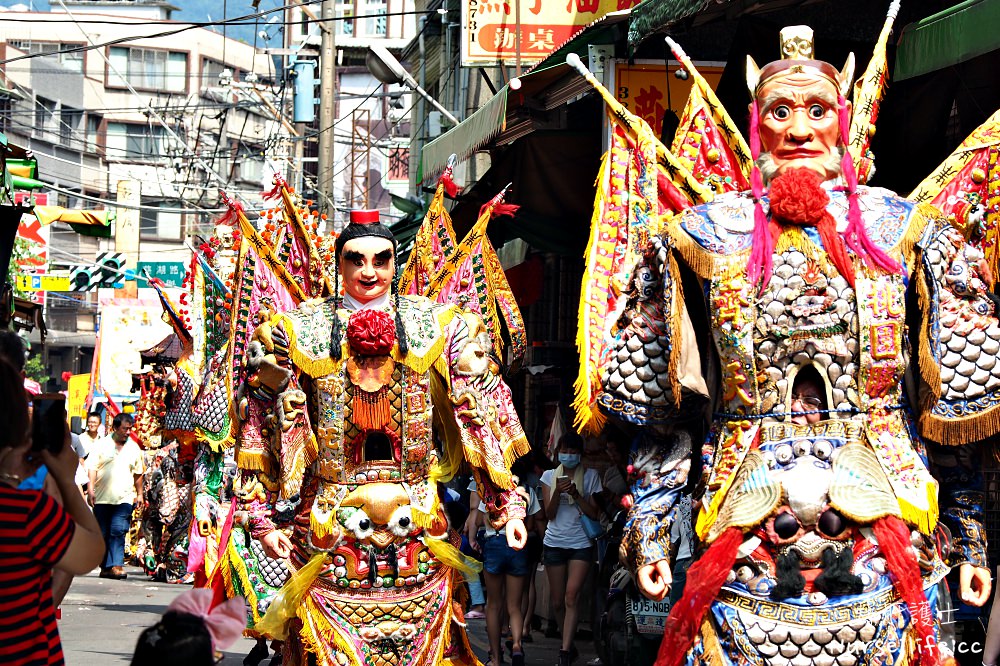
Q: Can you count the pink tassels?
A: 2